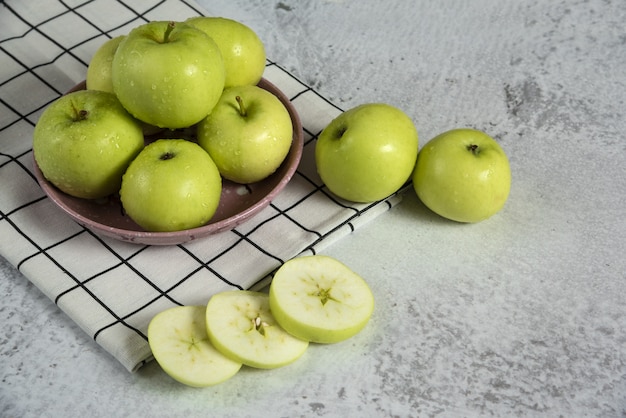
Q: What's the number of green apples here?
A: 8